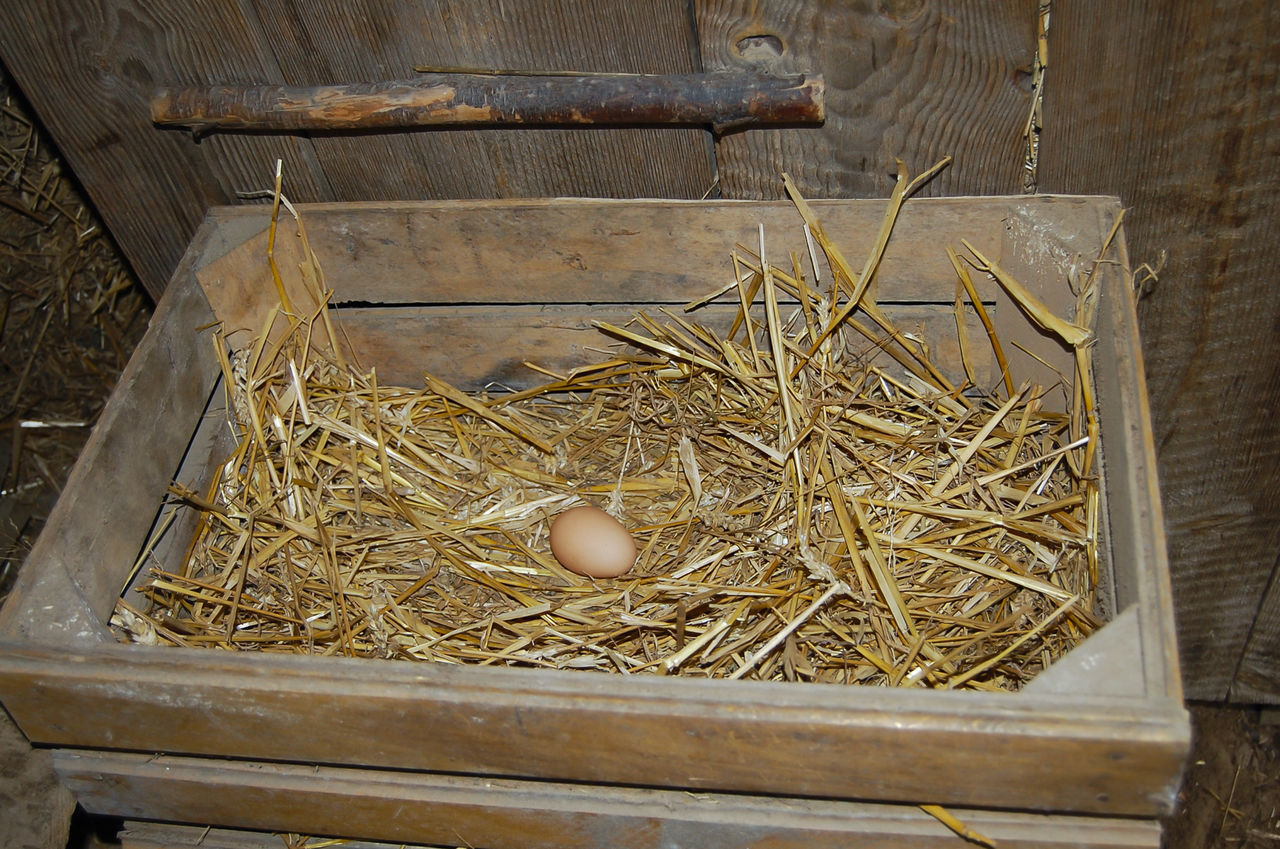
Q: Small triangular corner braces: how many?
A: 4